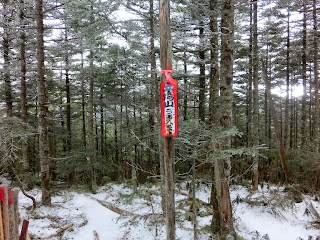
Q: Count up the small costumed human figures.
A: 0